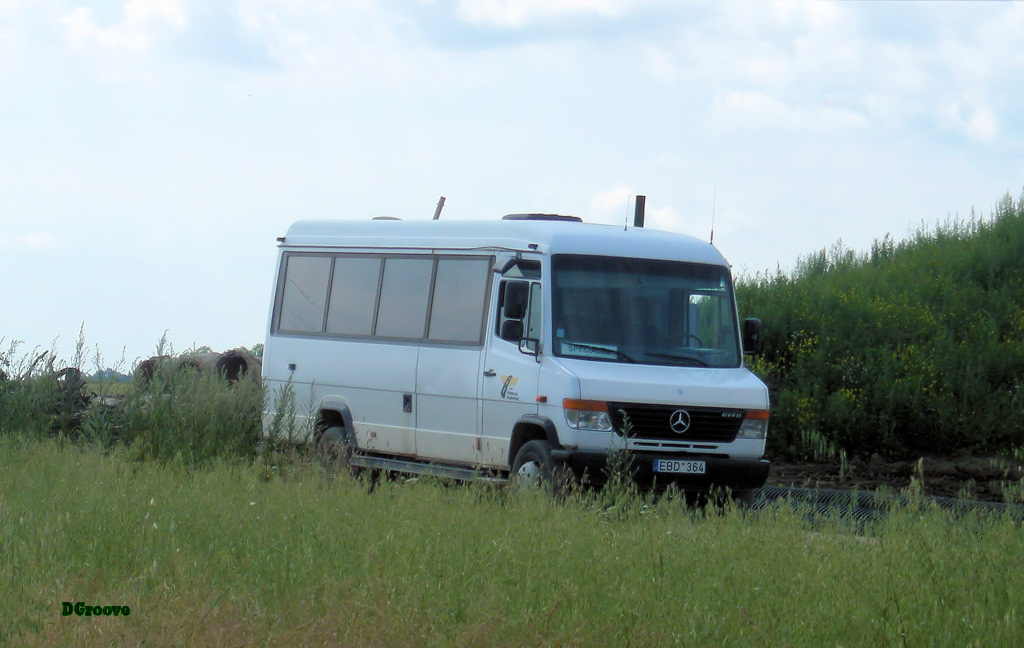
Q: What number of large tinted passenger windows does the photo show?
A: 4